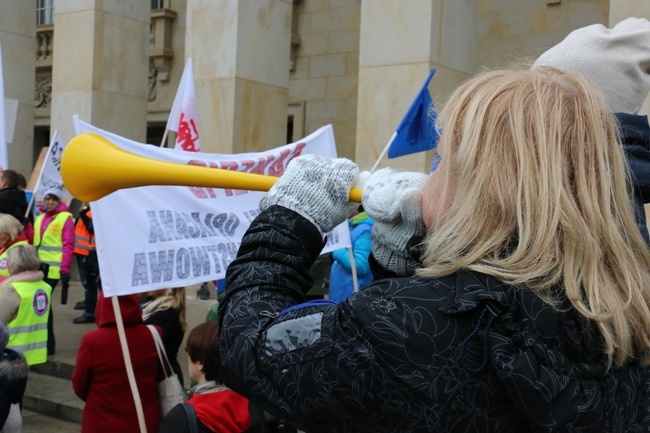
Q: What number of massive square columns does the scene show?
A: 5